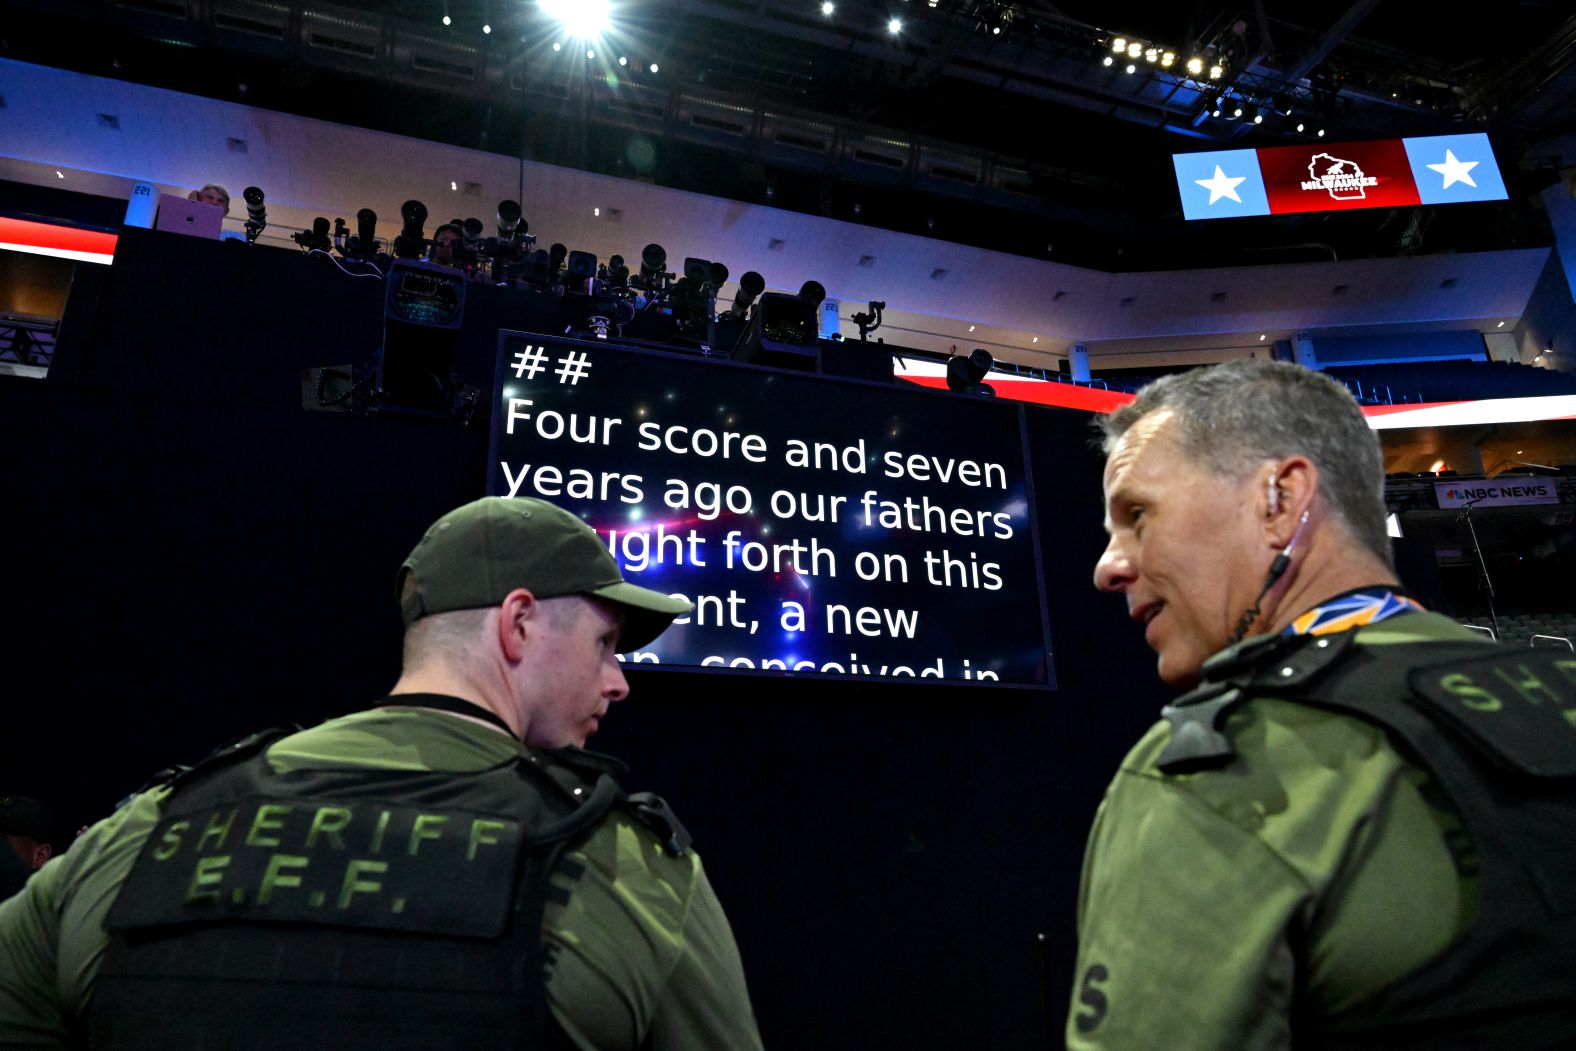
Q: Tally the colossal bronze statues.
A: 0